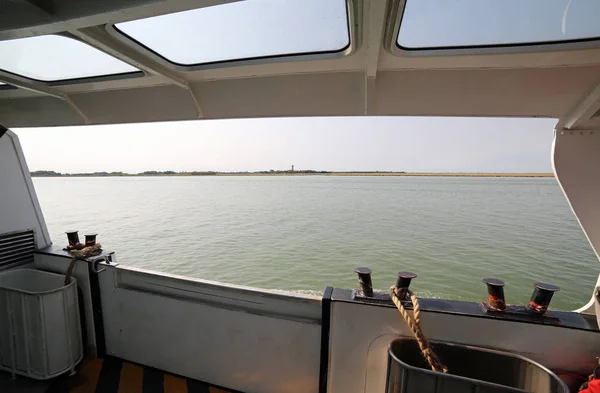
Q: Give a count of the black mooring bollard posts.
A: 6